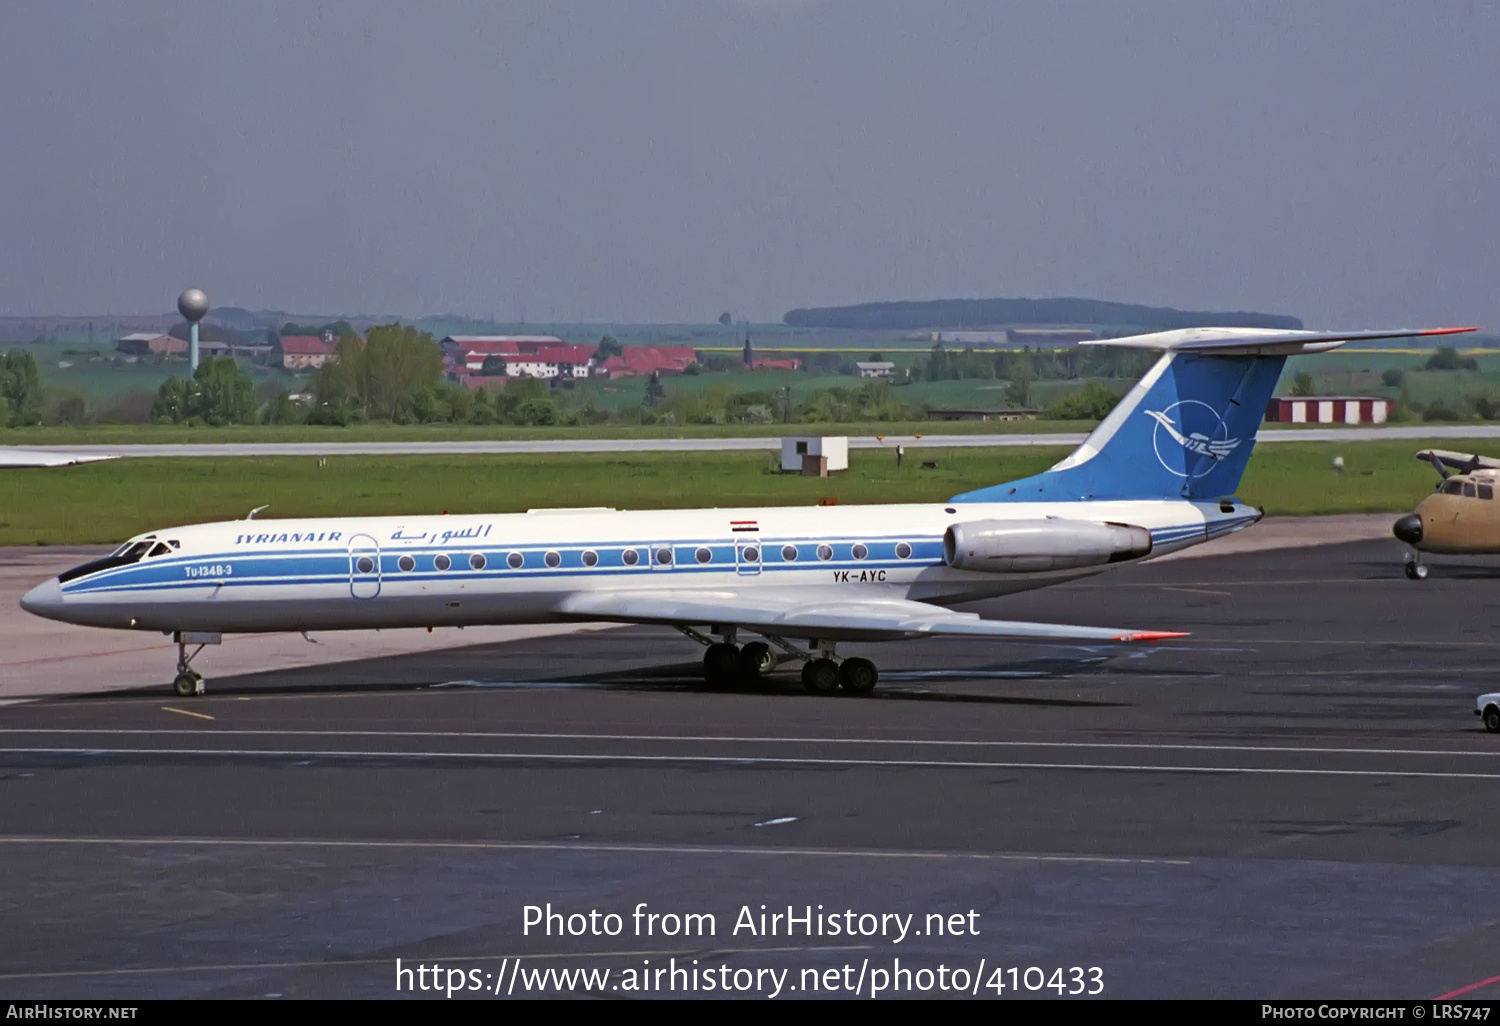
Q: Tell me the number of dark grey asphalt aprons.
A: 1